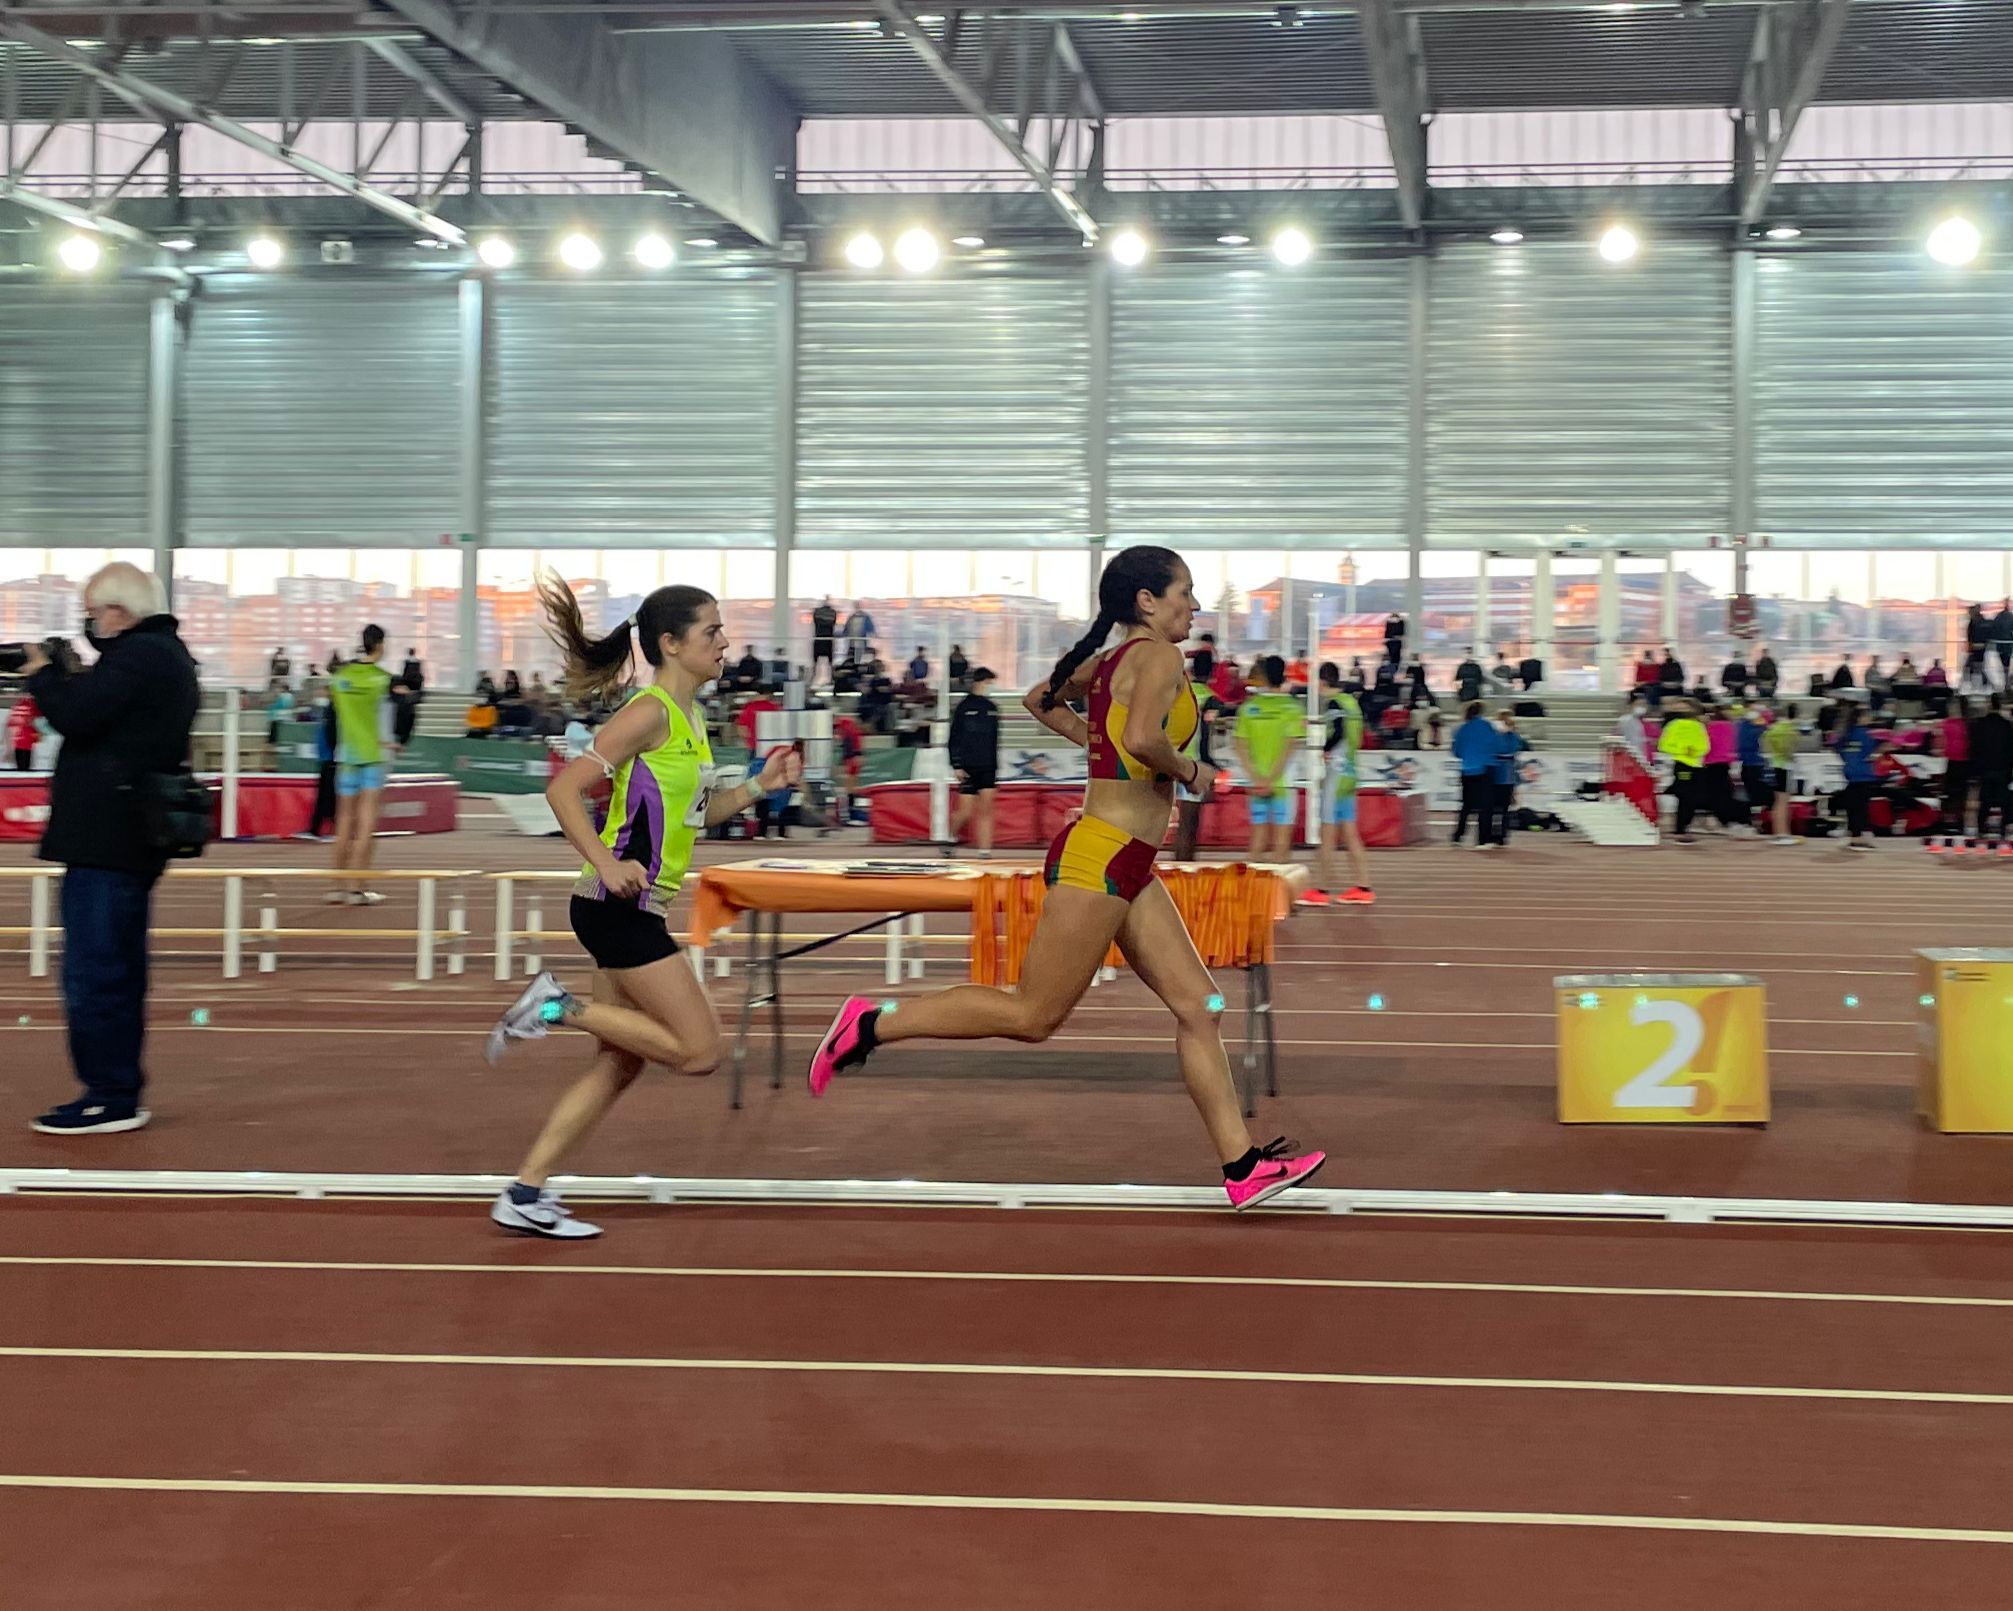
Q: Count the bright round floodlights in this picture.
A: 11